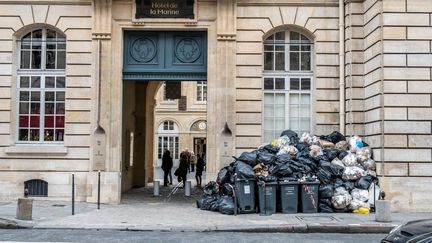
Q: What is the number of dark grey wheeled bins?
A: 4